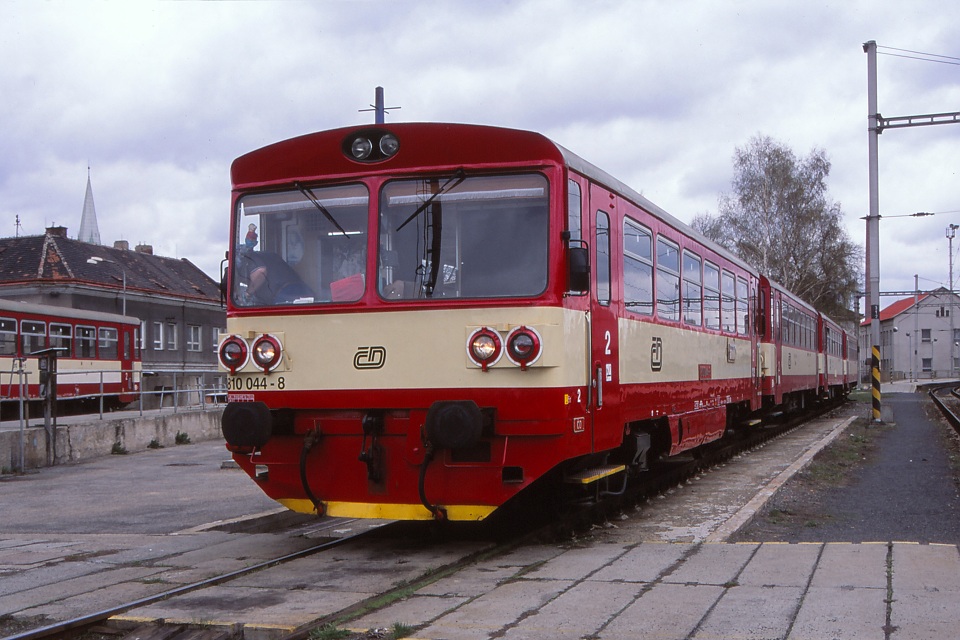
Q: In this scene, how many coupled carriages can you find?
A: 4